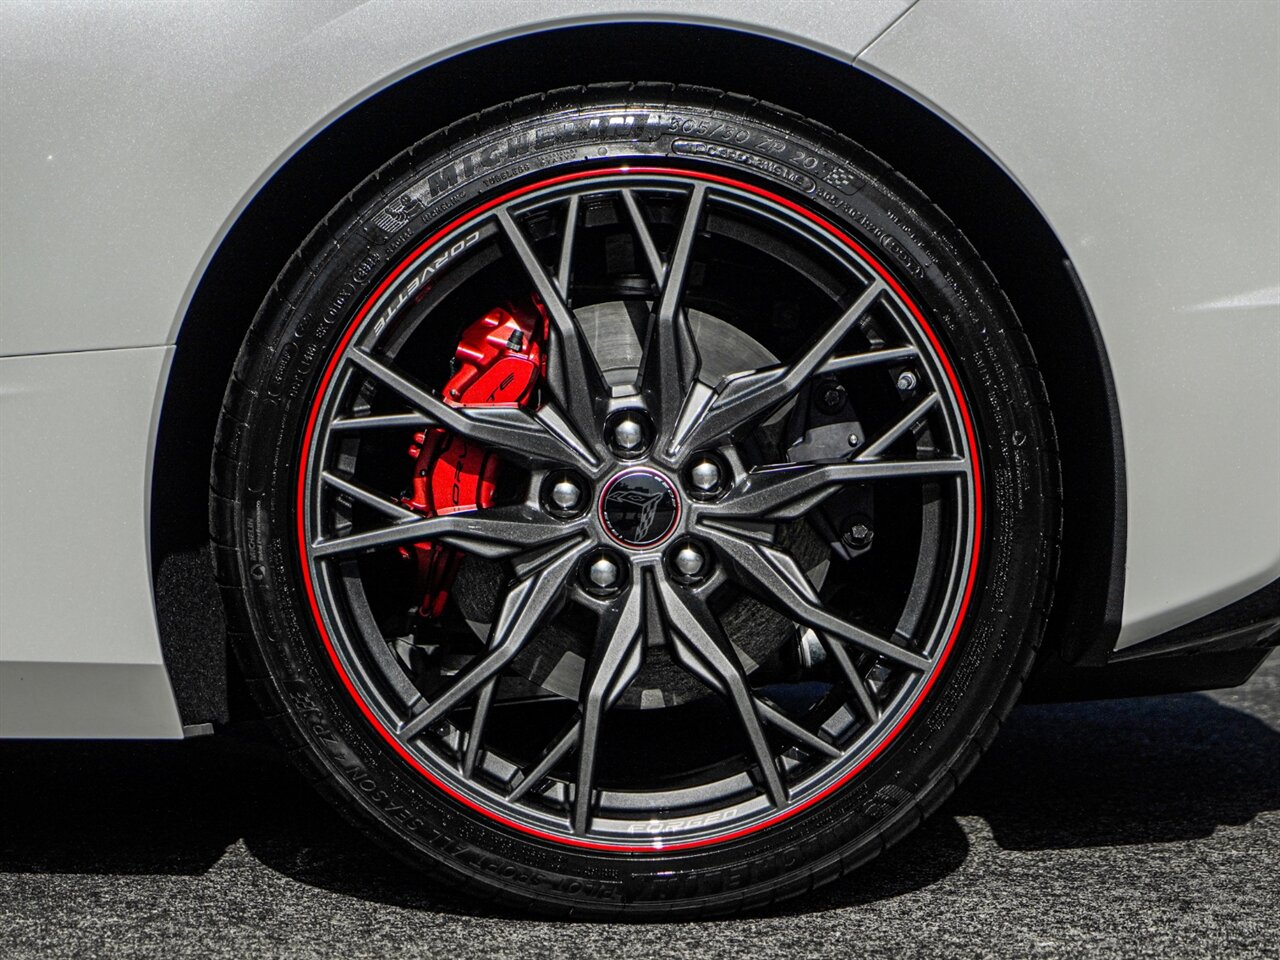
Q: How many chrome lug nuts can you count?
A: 5